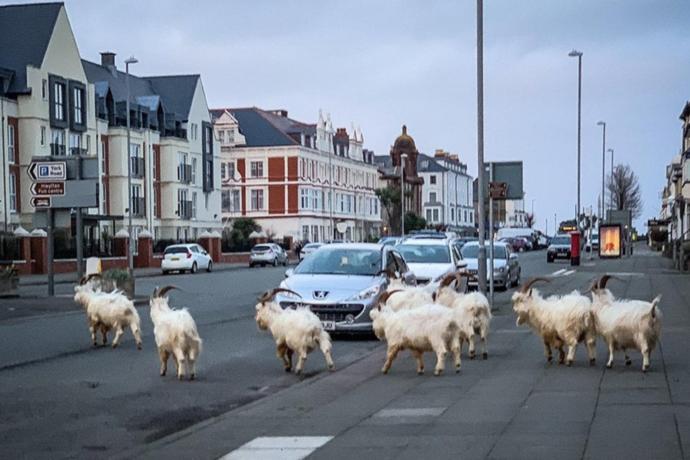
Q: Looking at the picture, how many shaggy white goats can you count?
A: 8